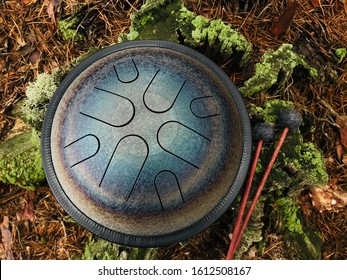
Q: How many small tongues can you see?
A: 4